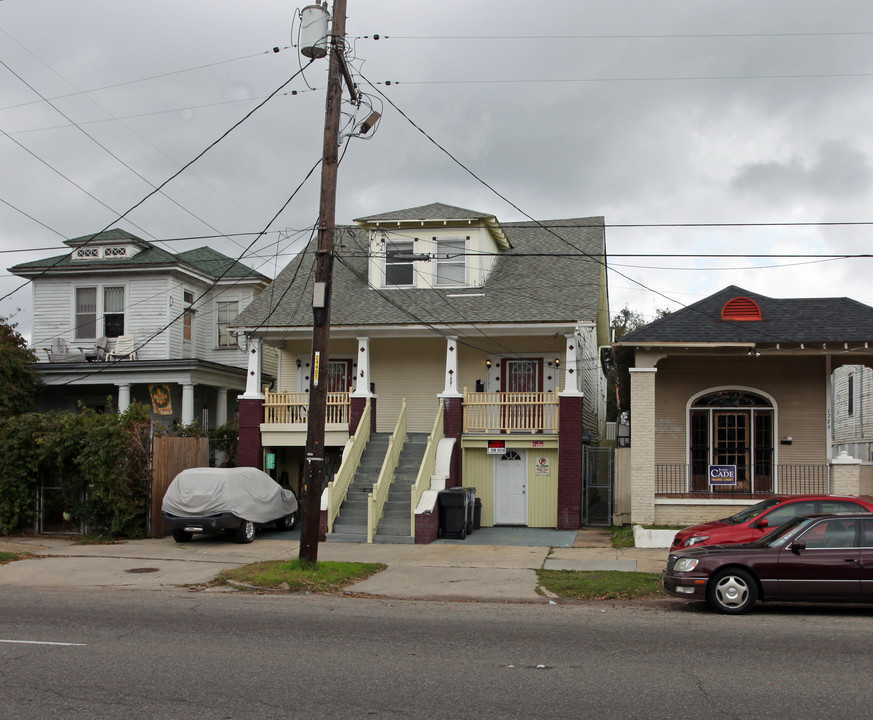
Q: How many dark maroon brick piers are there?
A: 4